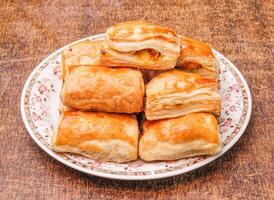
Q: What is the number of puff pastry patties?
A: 7